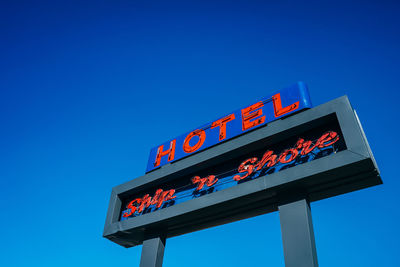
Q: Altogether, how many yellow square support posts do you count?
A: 0